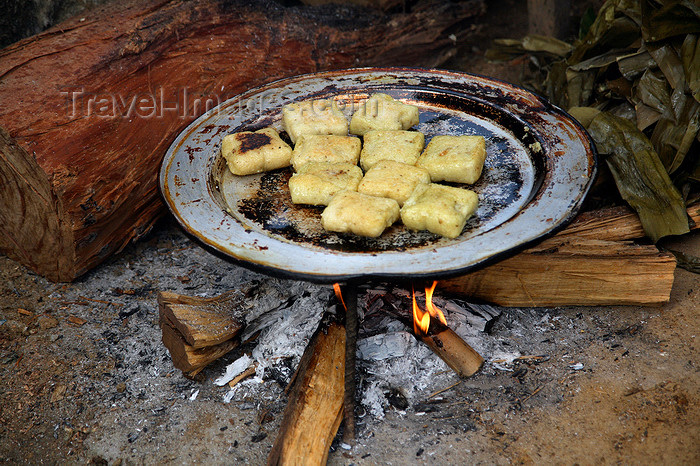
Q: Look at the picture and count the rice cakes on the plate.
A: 10